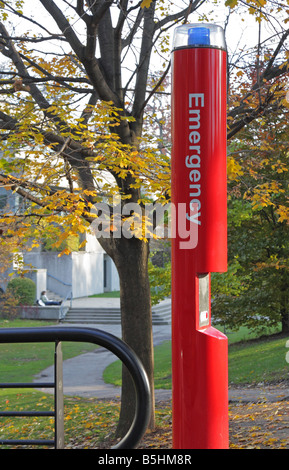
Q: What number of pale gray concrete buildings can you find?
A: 1